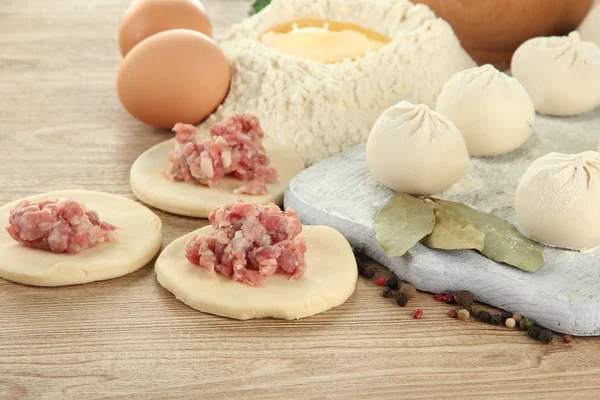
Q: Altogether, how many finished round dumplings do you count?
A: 4